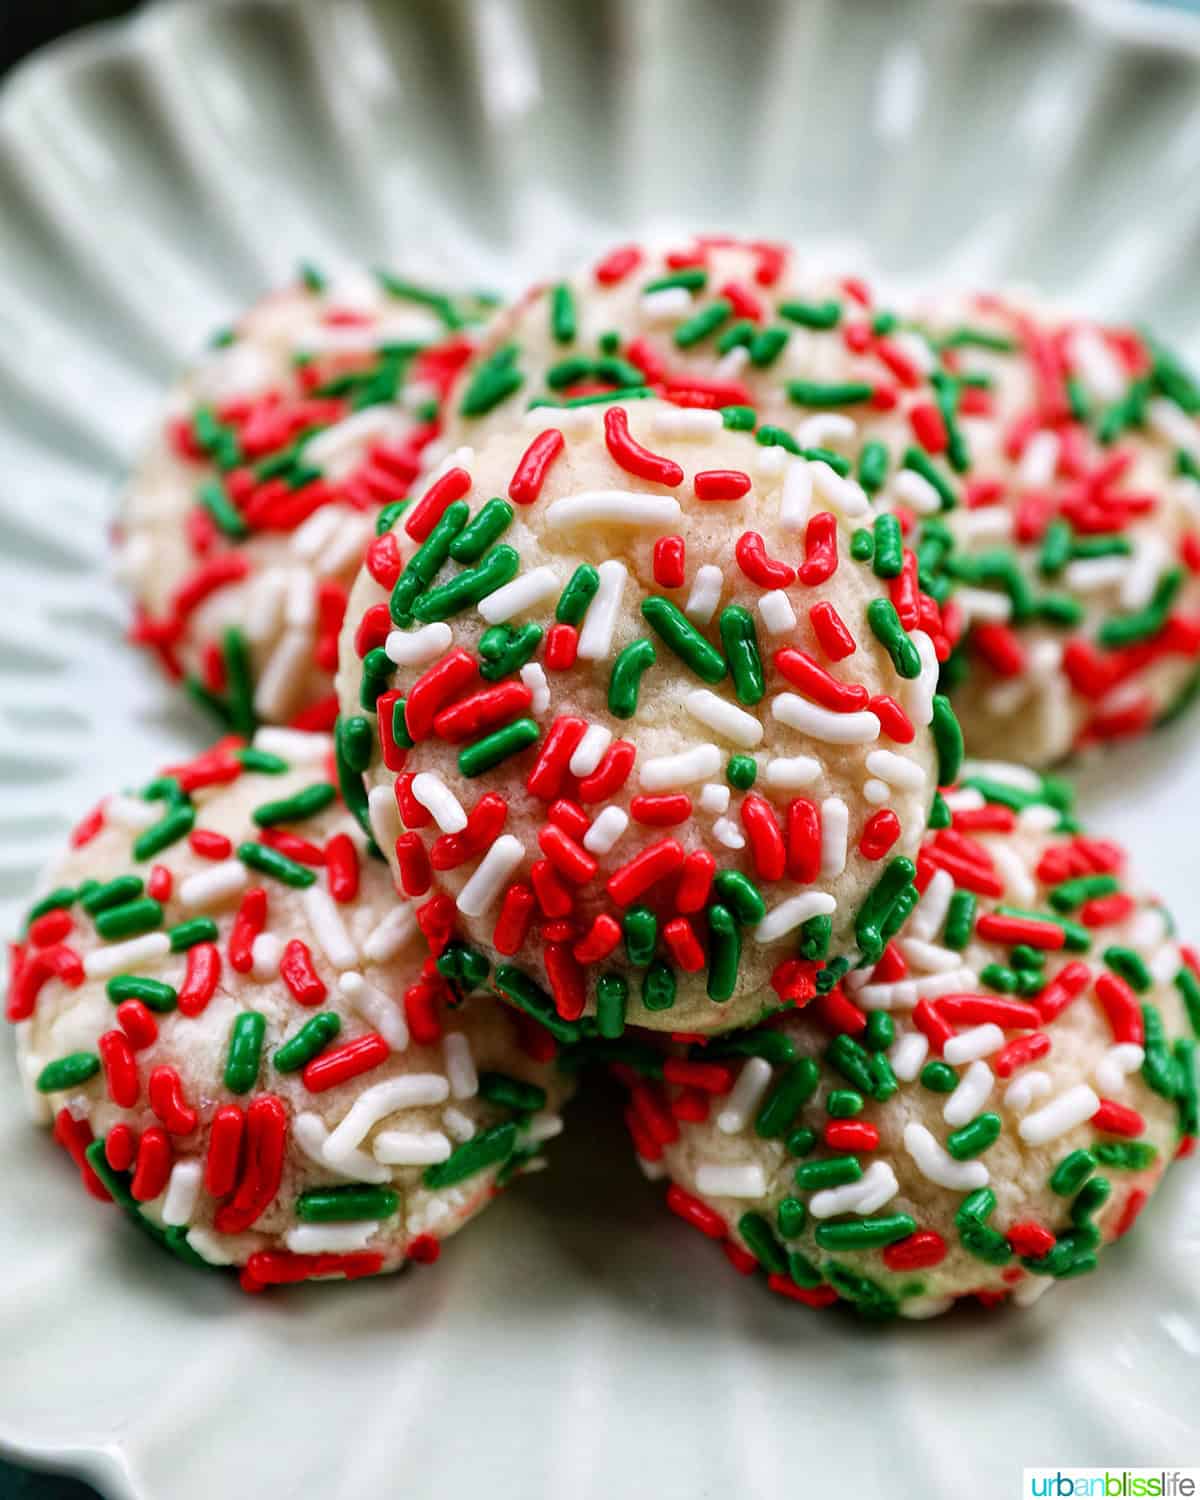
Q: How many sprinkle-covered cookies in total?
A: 6